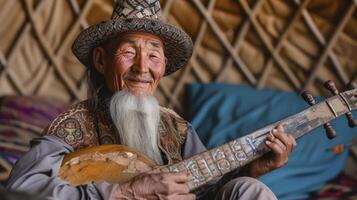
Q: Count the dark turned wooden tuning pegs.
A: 4